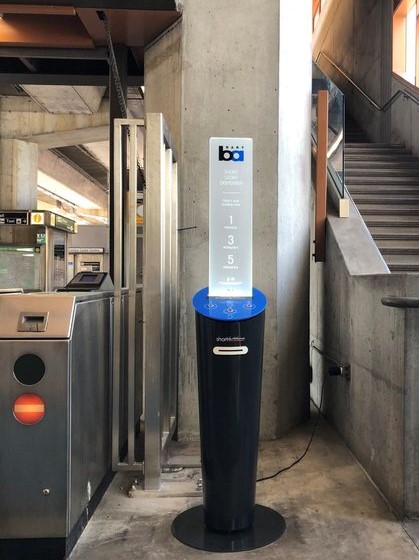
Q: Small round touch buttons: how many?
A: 3